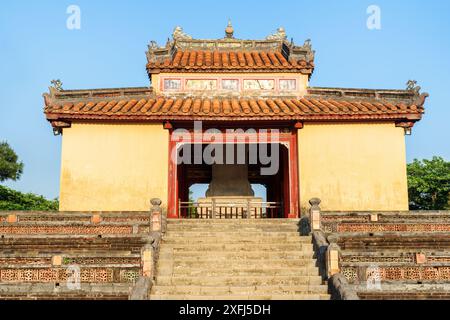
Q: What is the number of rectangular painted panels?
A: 5